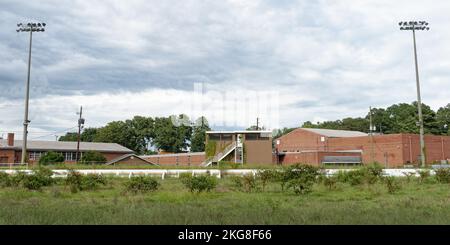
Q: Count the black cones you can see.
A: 0